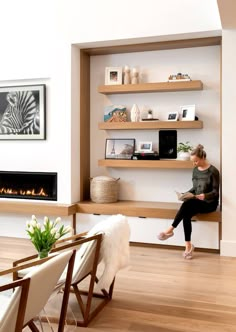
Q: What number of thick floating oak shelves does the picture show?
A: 3